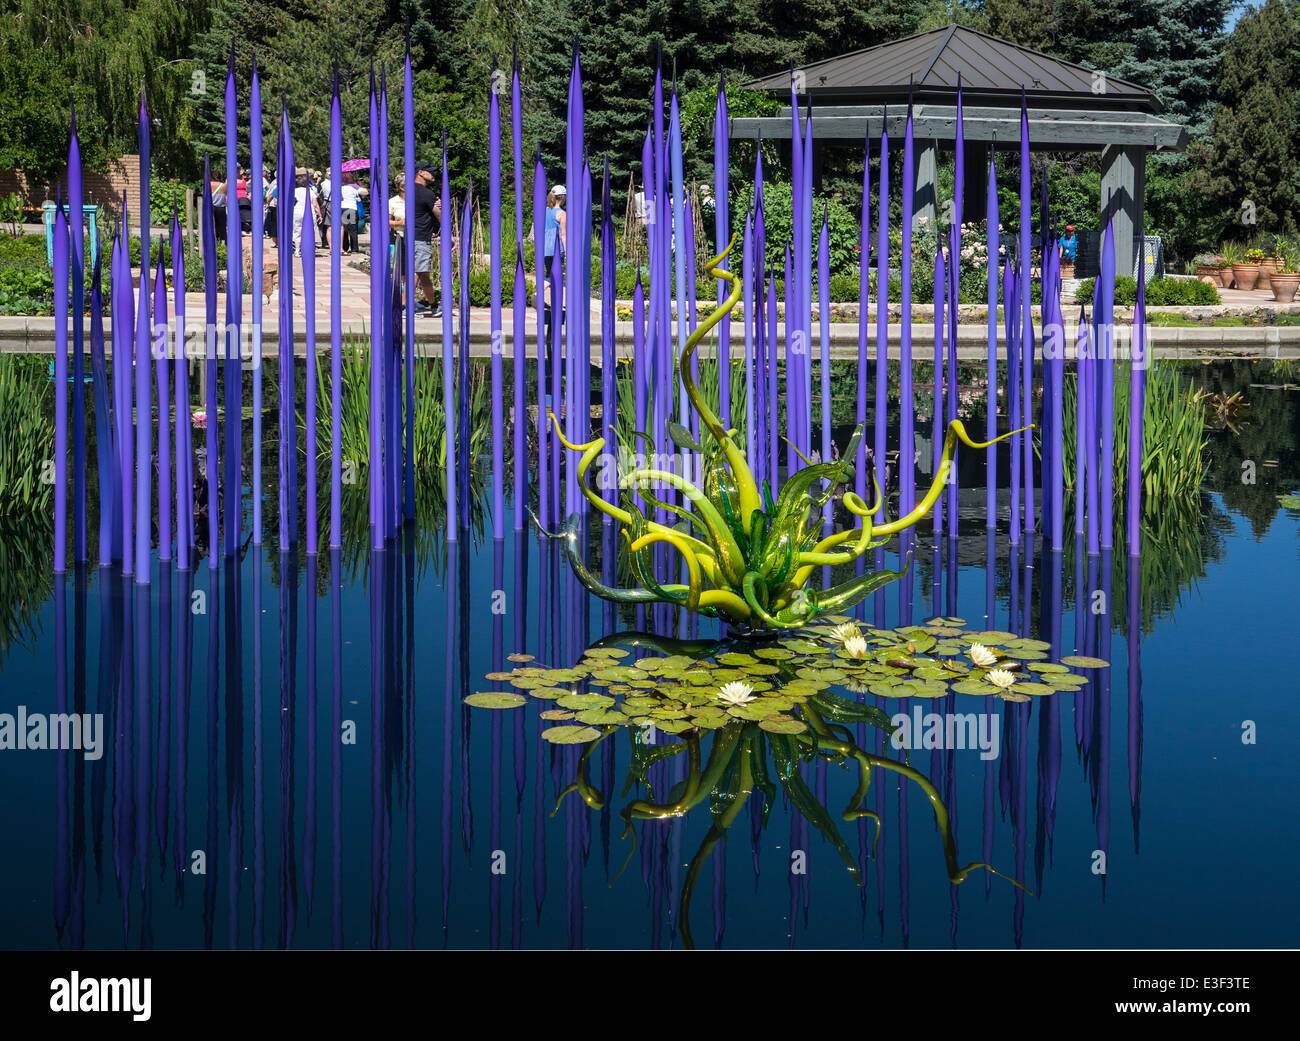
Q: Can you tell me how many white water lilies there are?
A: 5